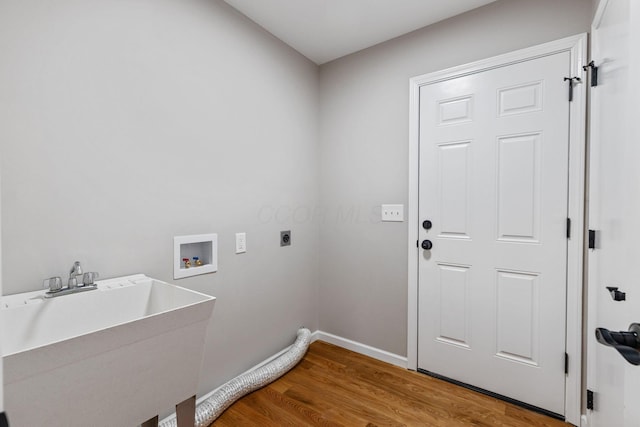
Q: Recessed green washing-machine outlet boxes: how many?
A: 0